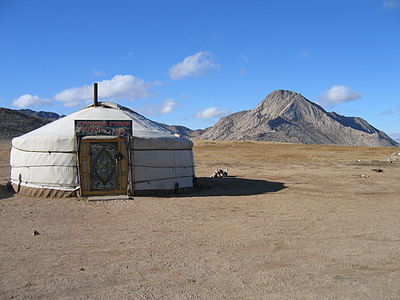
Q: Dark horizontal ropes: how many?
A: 3